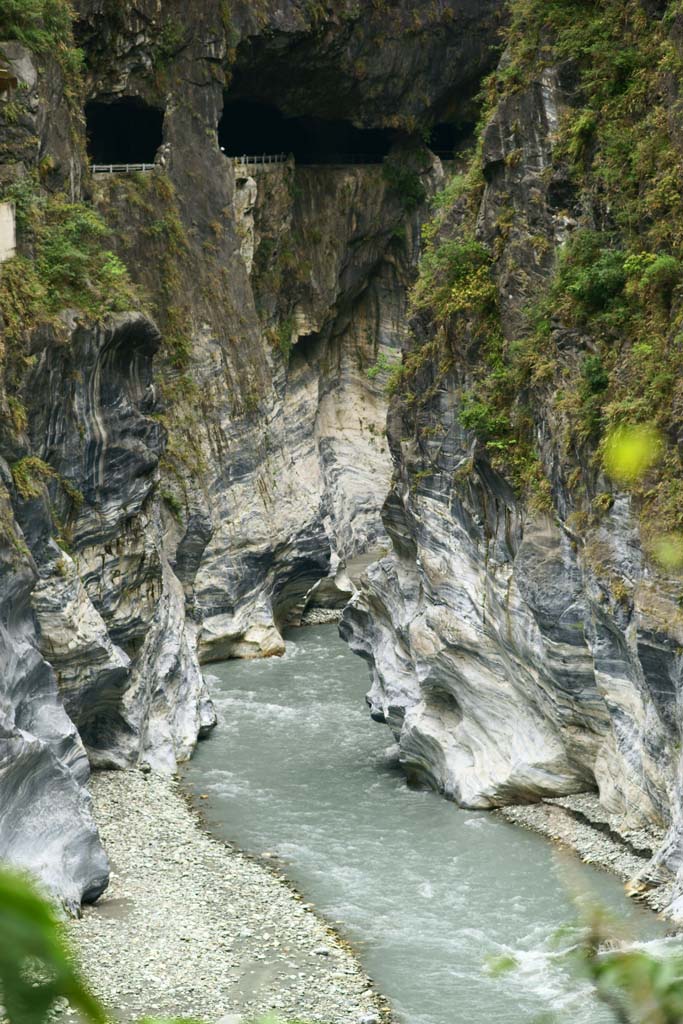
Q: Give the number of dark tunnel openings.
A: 3